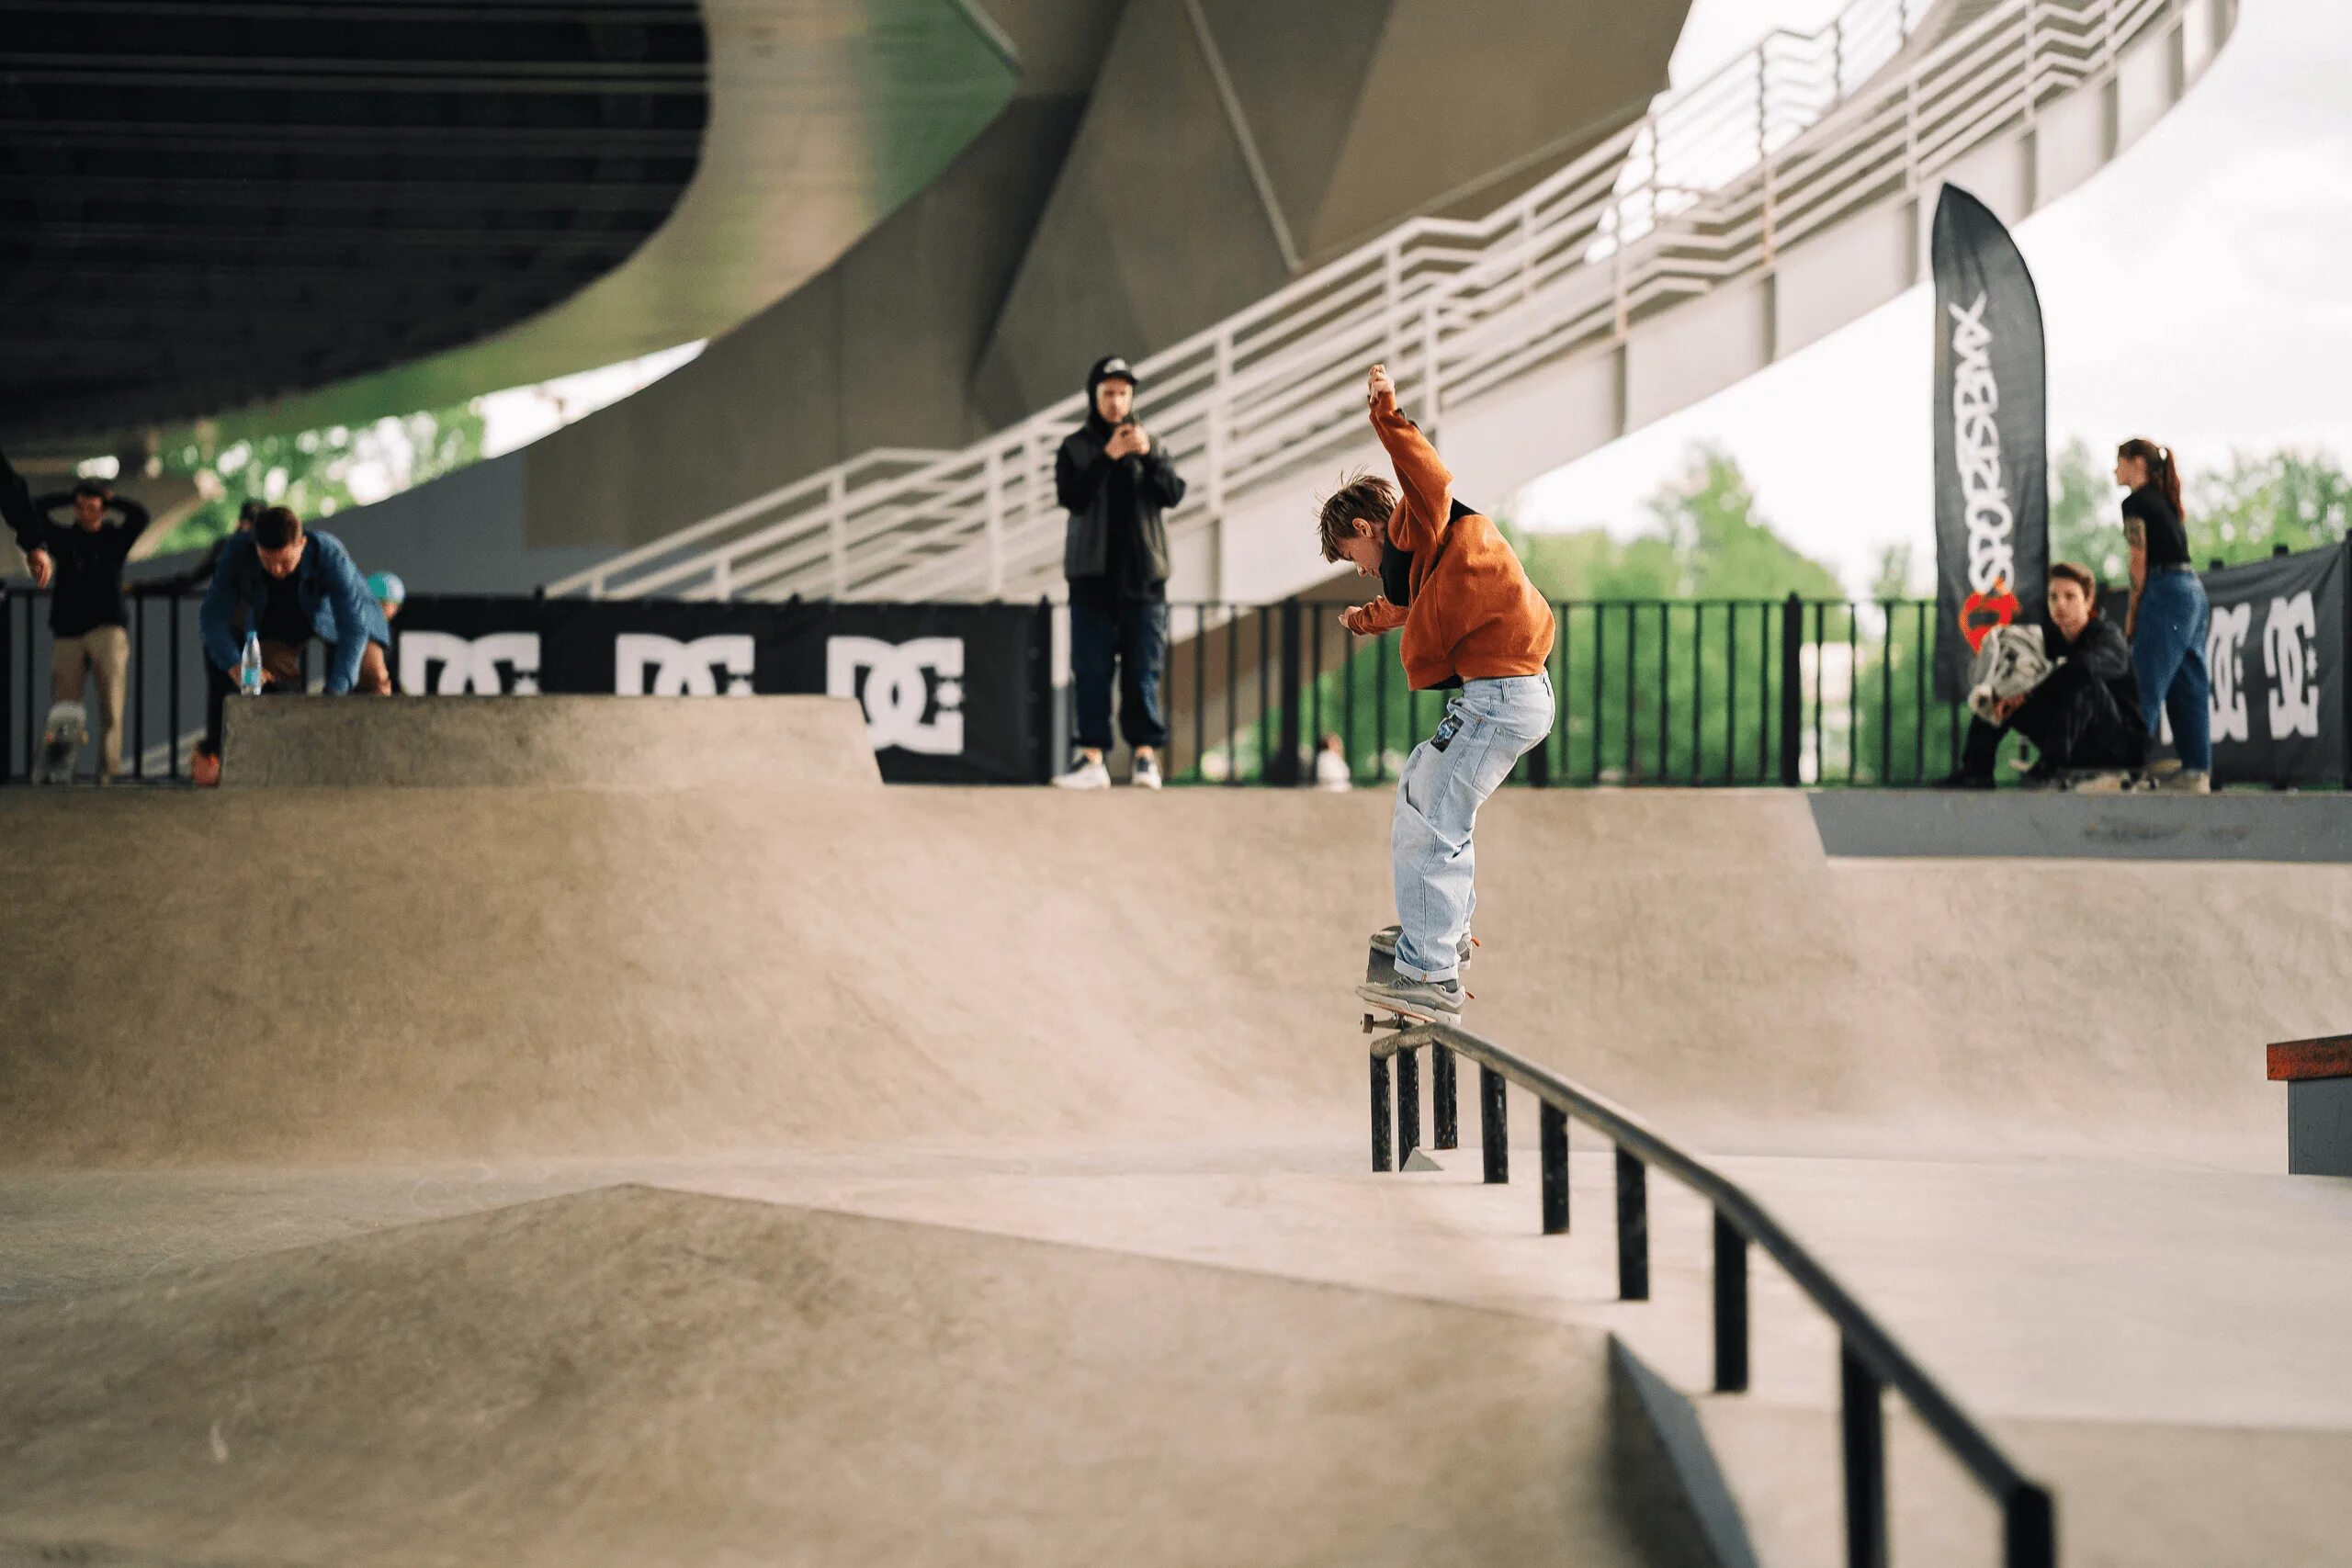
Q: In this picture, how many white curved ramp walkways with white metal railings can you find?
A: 1